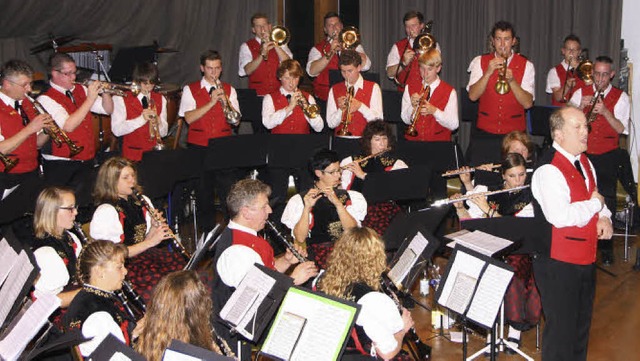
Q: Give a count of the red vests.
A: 15